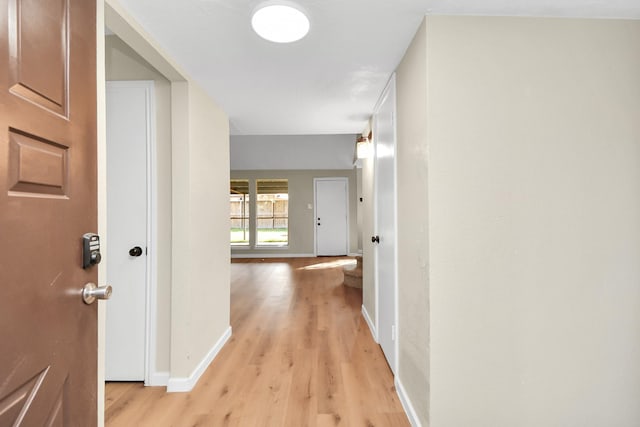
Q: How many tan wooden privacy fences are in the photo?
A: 1